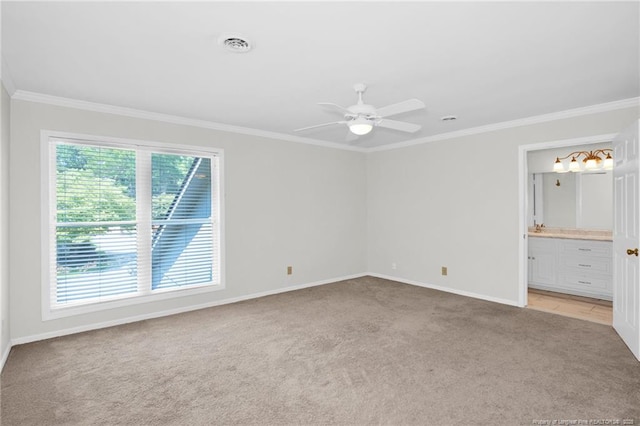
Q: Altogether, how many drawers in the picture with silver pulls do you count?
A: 3